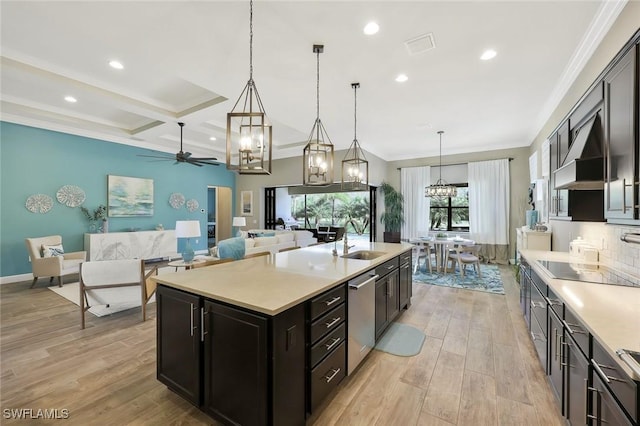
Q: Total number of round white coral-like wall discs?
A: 4